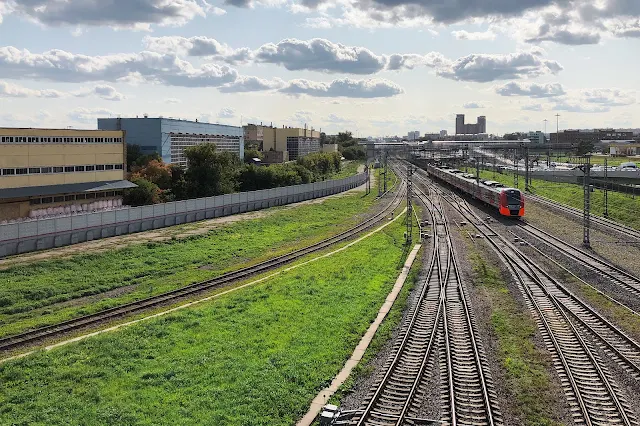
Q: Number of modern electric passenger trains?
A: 1